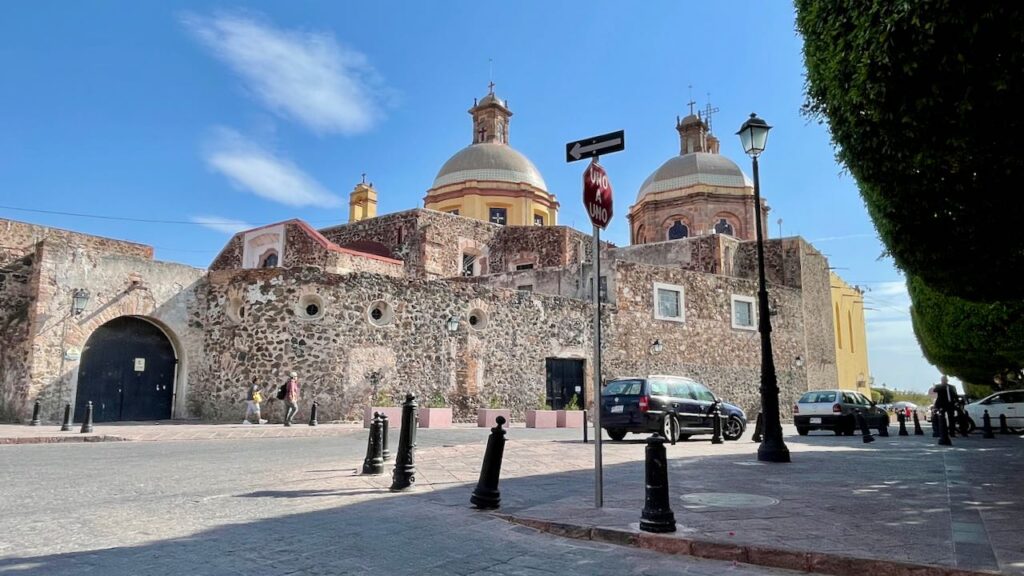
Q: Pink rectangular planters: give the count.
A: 5